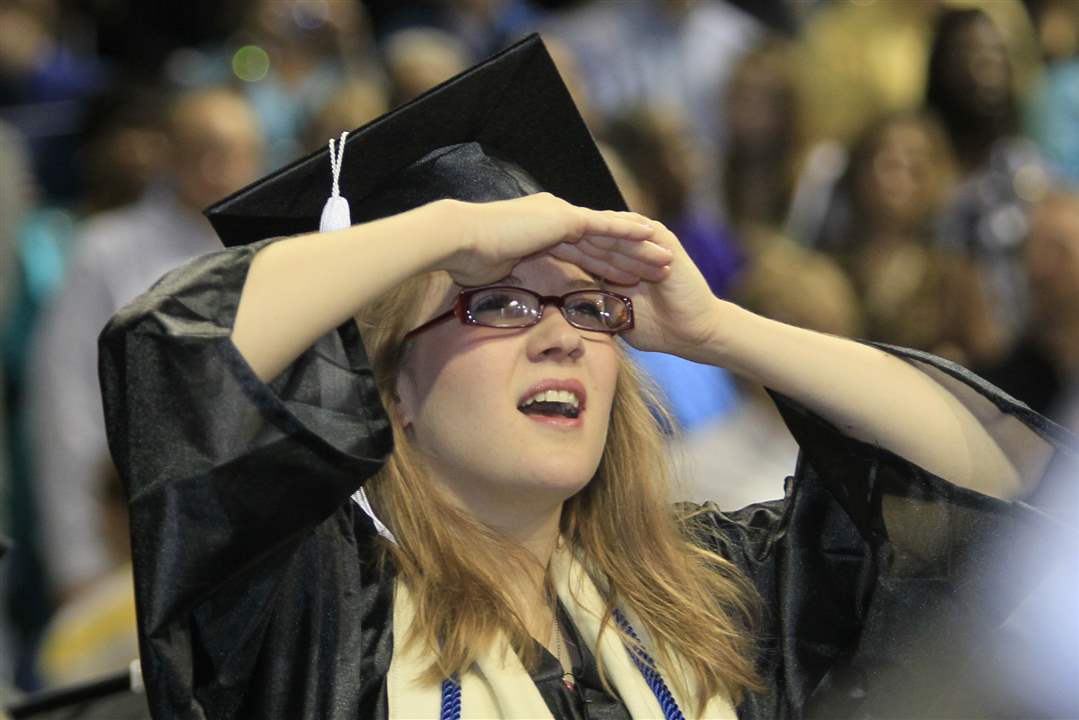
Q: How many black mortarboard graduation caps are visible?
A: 1